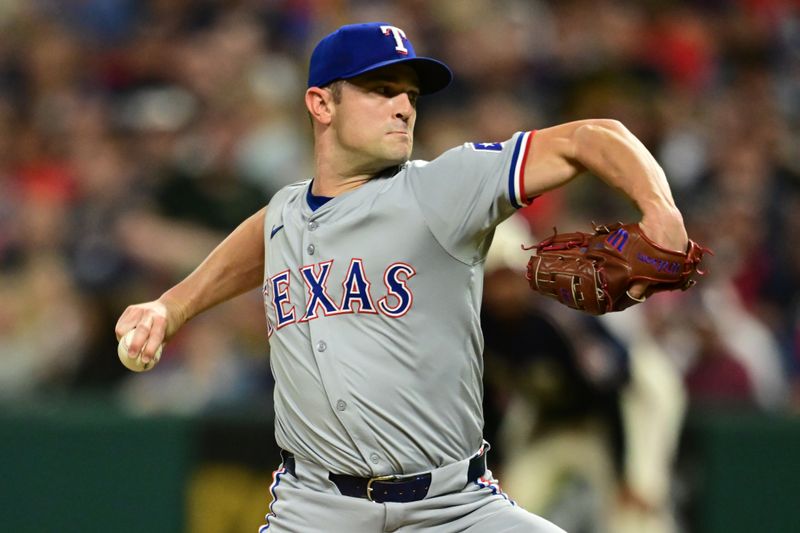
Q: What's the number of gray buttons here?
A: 5